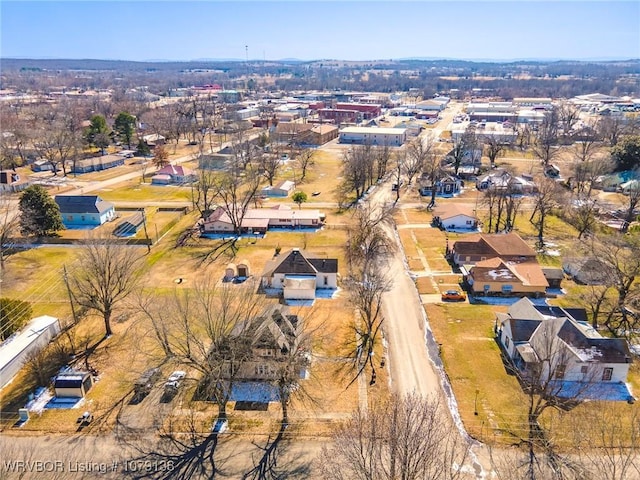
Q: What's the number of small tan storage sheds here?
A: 2